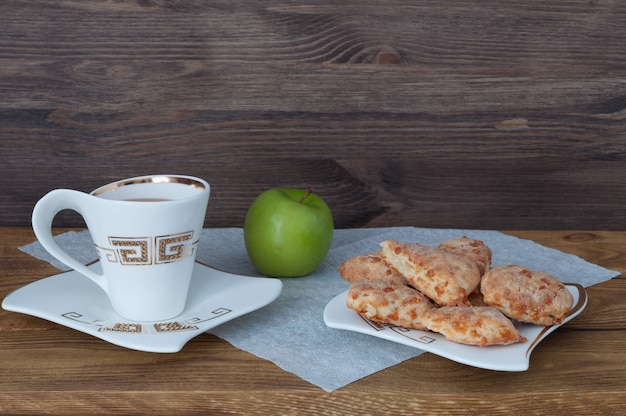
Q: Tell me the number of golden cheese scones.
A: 6